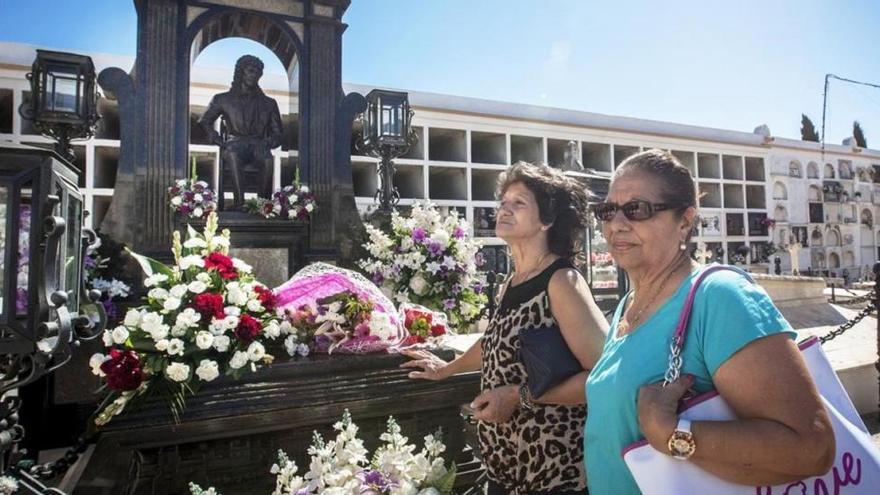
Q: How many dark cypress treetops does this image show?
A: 2